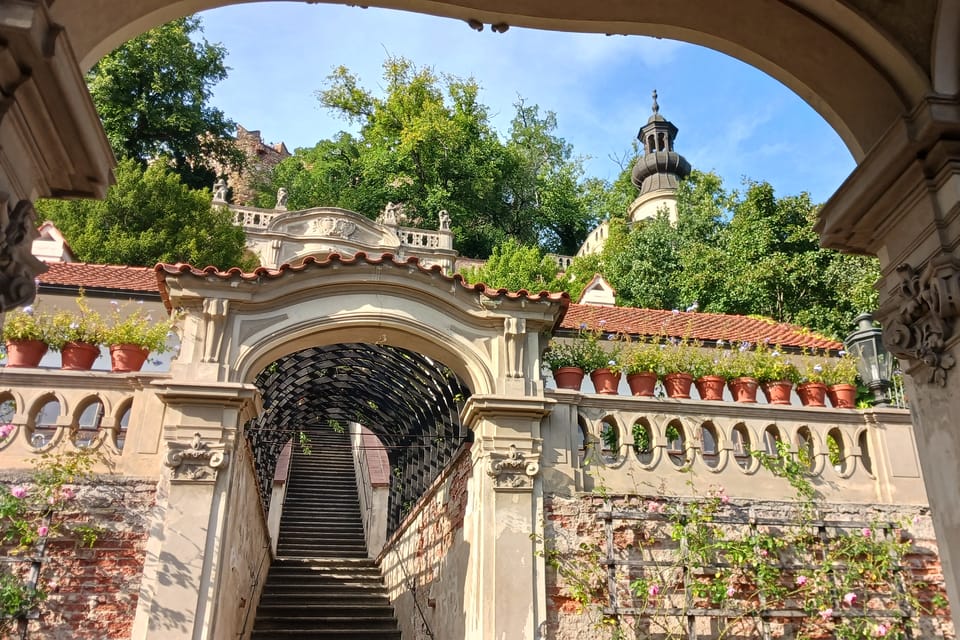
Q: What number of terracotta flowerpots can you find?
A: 12